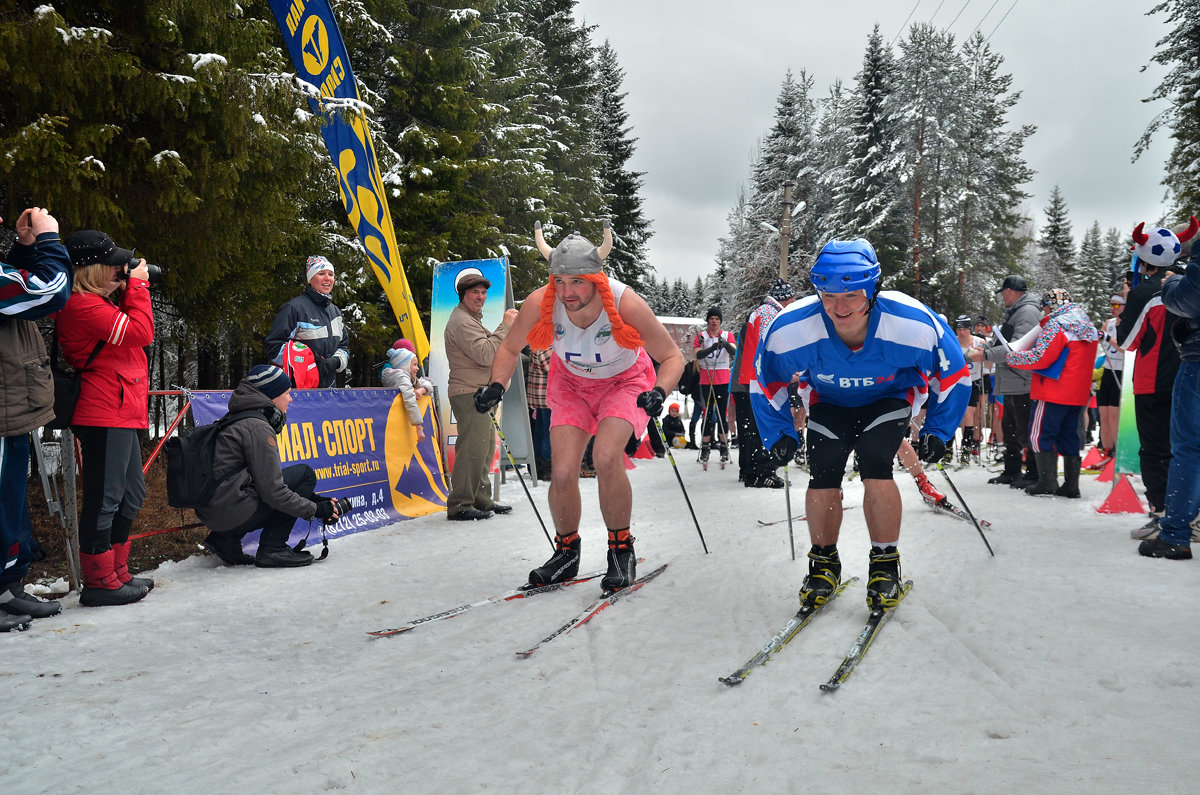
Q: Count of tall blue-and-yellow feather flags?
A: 1